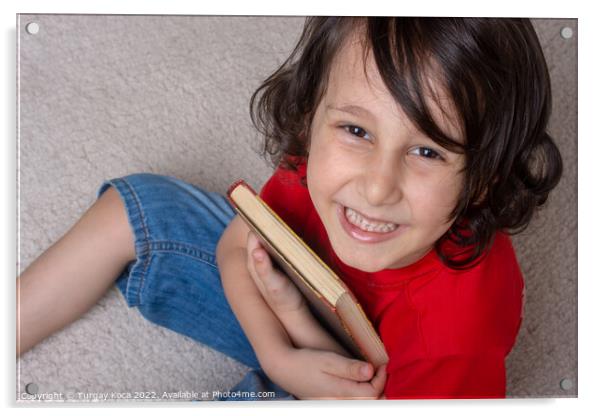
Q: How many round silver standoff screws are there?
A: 4